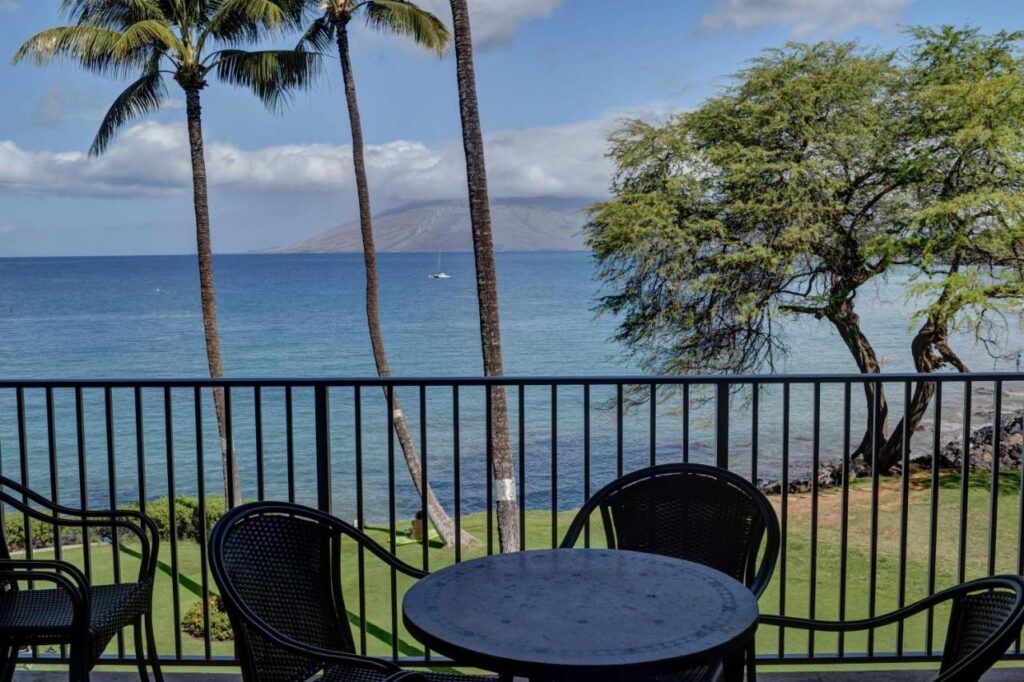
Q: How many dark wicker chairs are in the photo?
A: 4